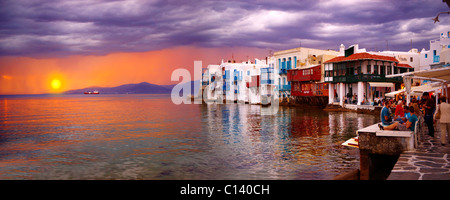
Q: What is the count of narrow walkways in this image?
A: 1